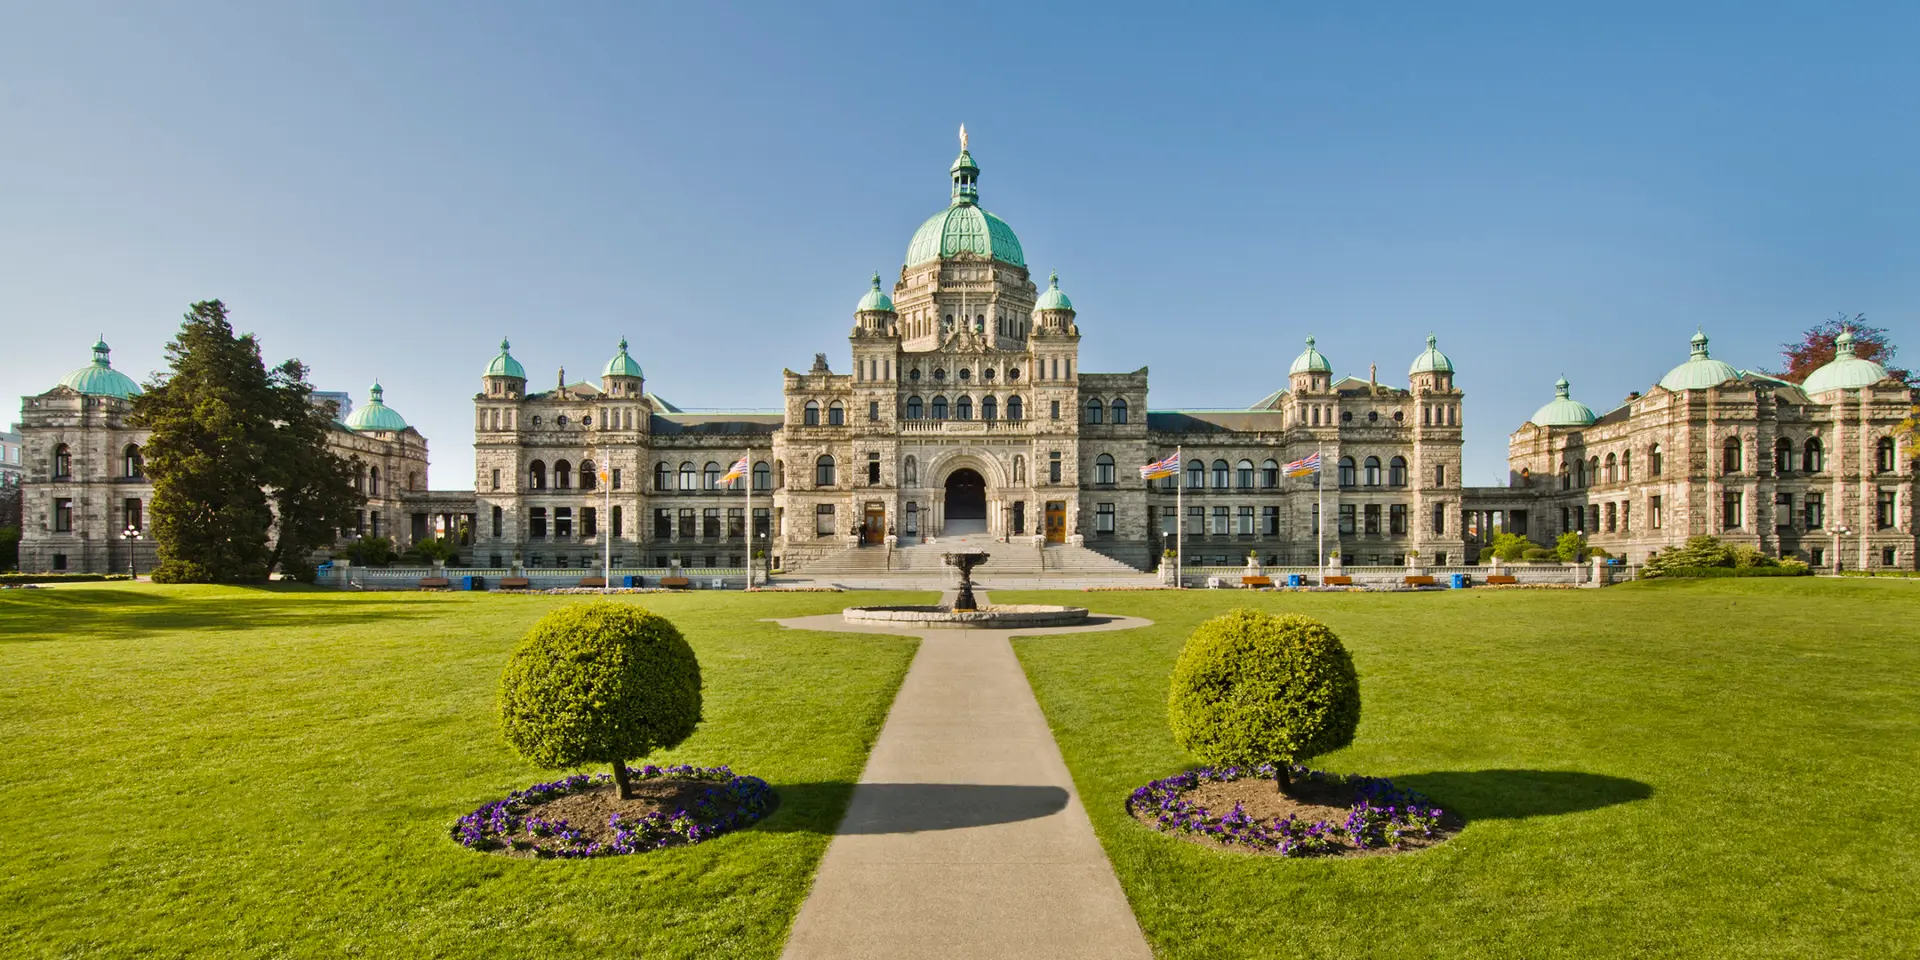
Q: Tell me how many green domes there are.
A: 12